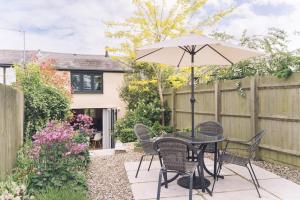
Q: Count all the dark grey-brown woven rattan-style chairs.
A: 4